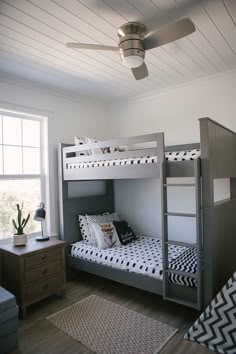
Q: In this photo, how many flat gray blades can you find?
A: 3